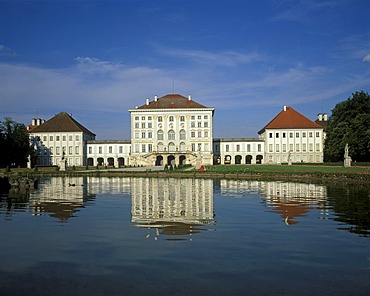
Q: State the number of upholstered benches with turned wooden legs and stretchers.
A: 0